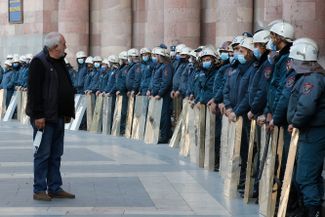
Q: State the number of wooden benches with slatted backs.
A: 0